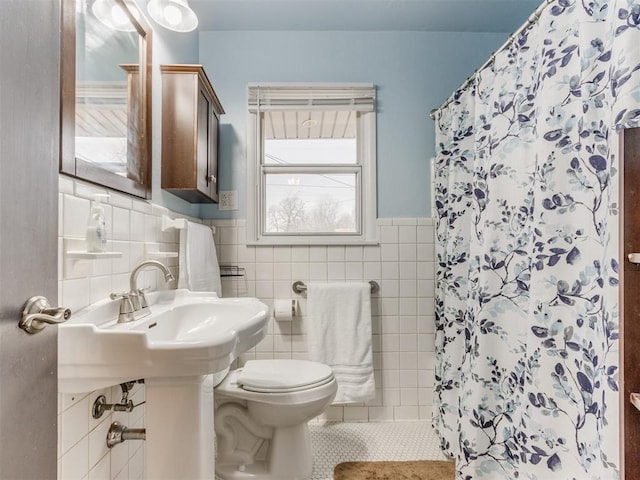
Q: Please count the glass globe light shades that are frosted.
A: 2